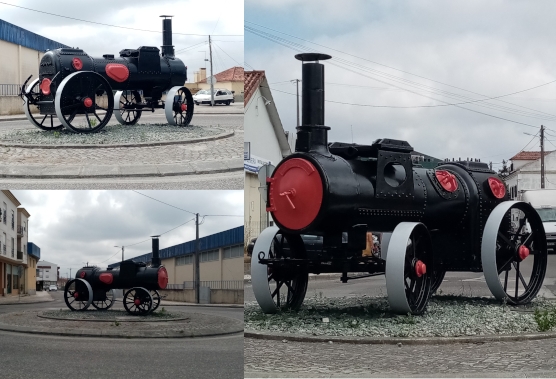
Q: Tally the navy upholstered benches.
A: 0